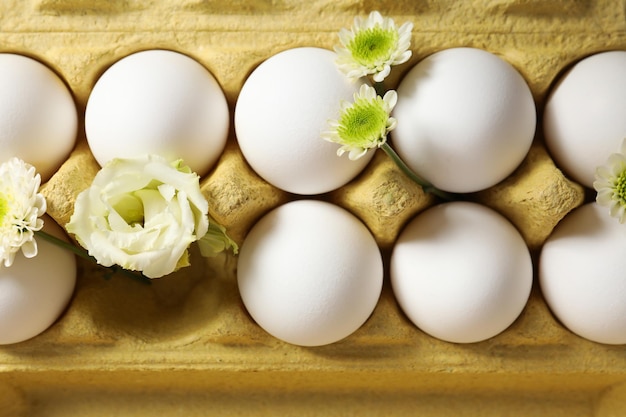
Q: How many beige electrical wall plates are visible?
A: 0